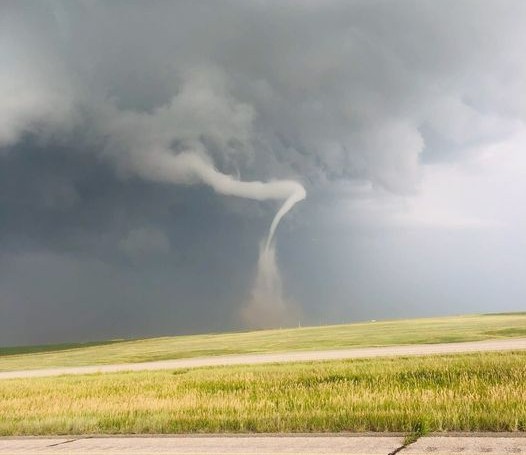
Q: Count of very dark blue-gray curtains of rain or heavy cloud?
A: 1